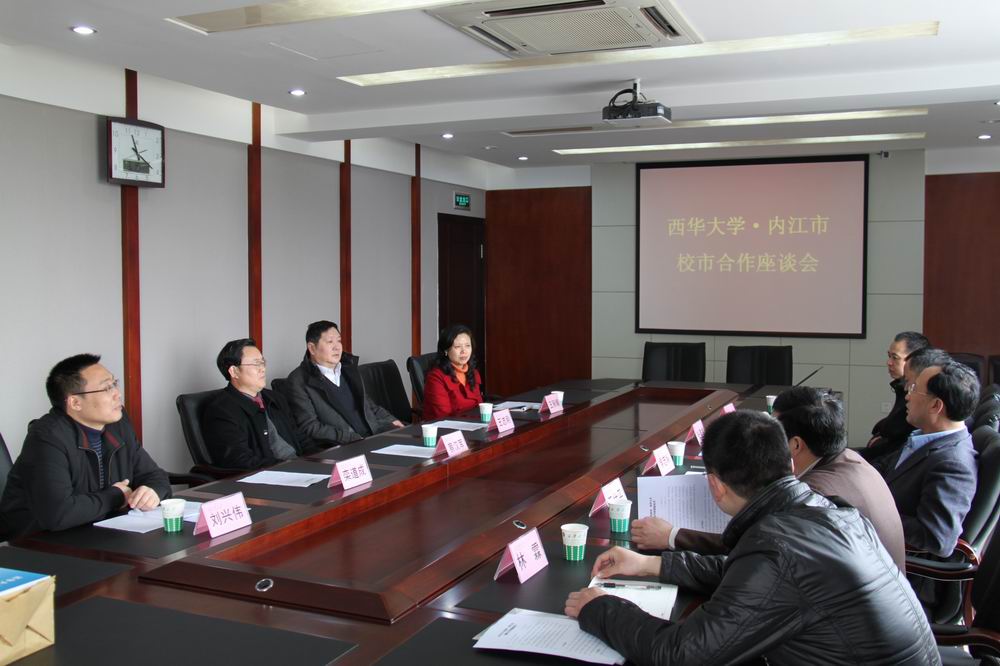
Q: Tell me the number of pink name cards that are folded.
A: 10